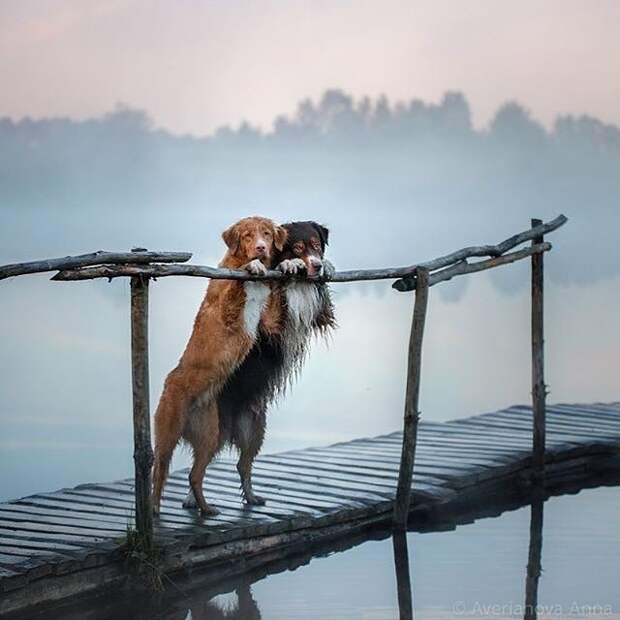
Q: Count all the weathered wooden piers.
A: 1